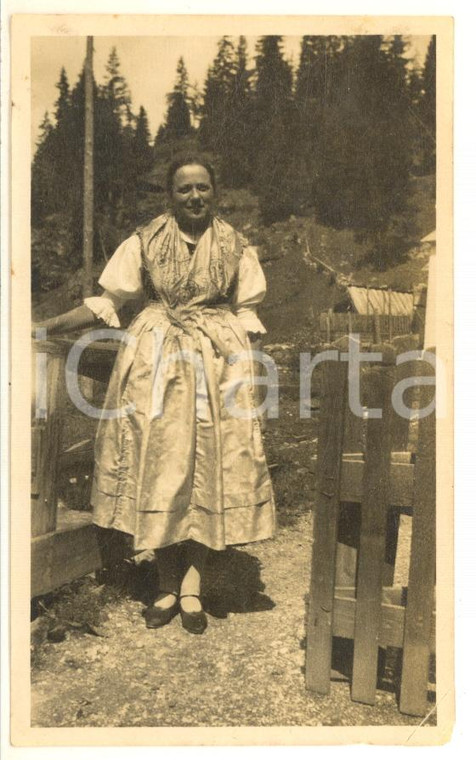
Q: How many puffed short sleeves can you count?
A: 2